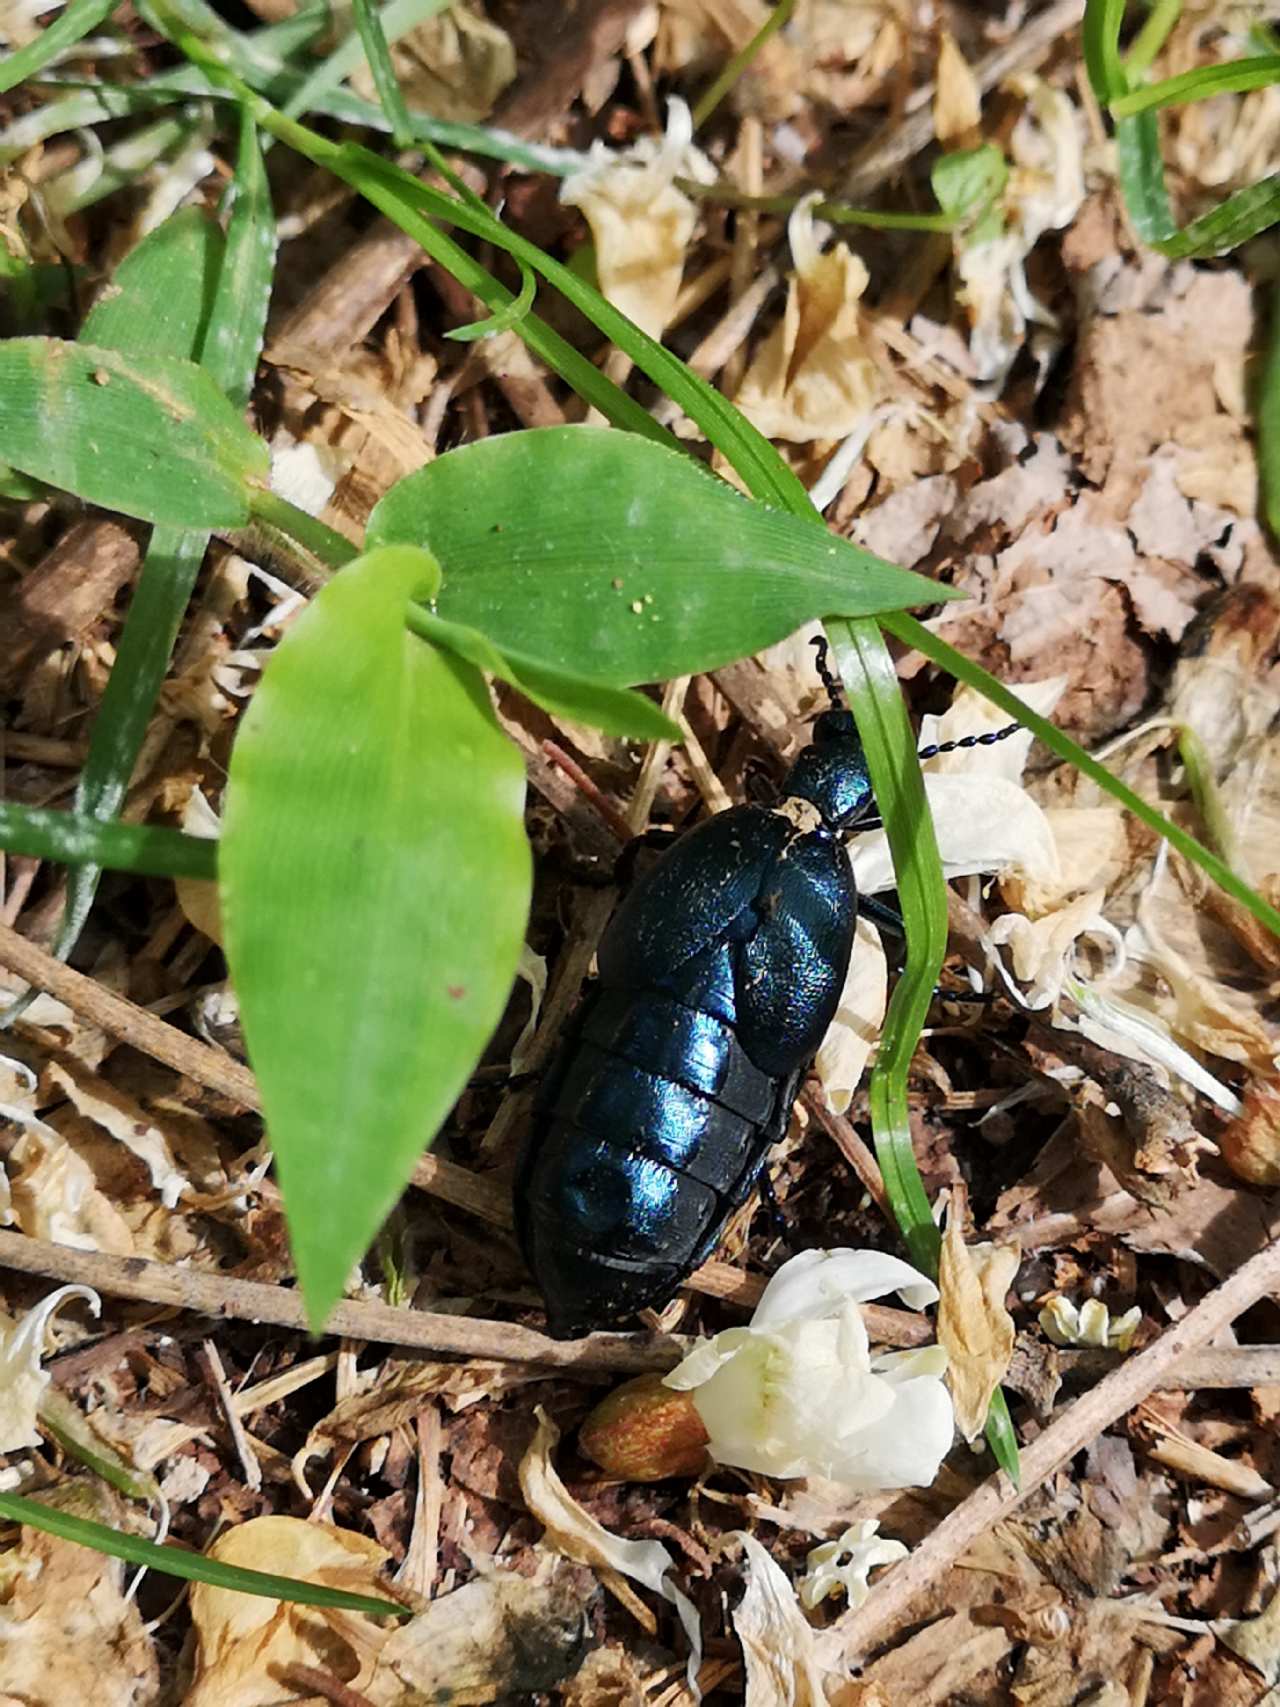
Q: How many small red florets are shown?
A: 0